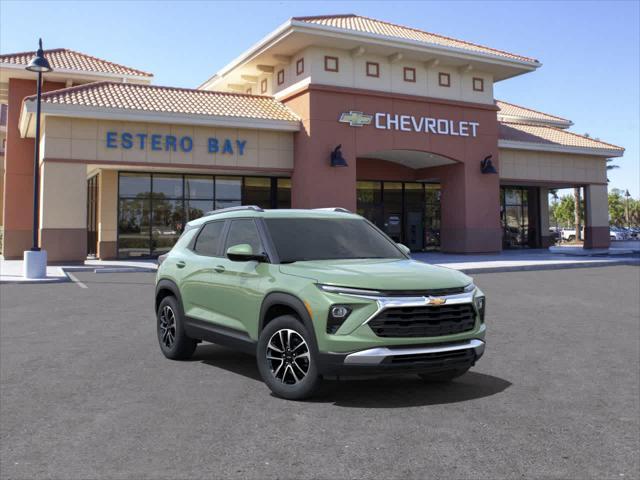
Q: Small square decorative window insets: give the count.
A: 9